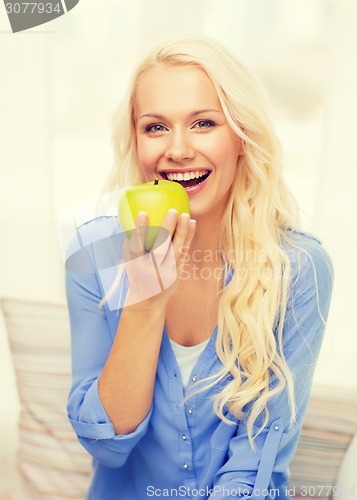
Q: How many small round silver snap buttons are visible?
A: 5